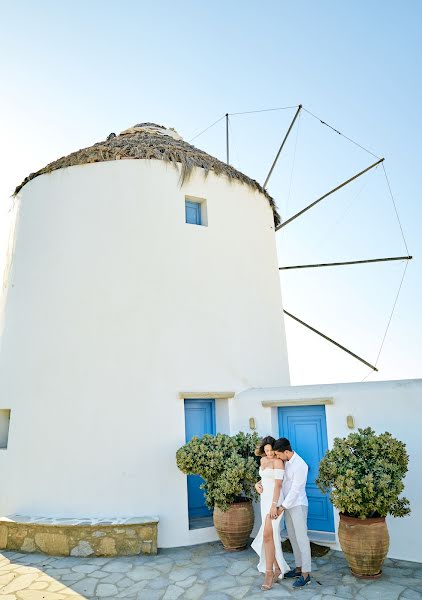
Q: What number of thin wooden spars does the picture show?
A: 5